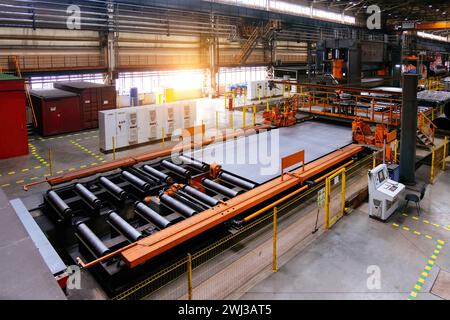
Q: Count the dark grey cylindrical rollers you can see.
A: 14